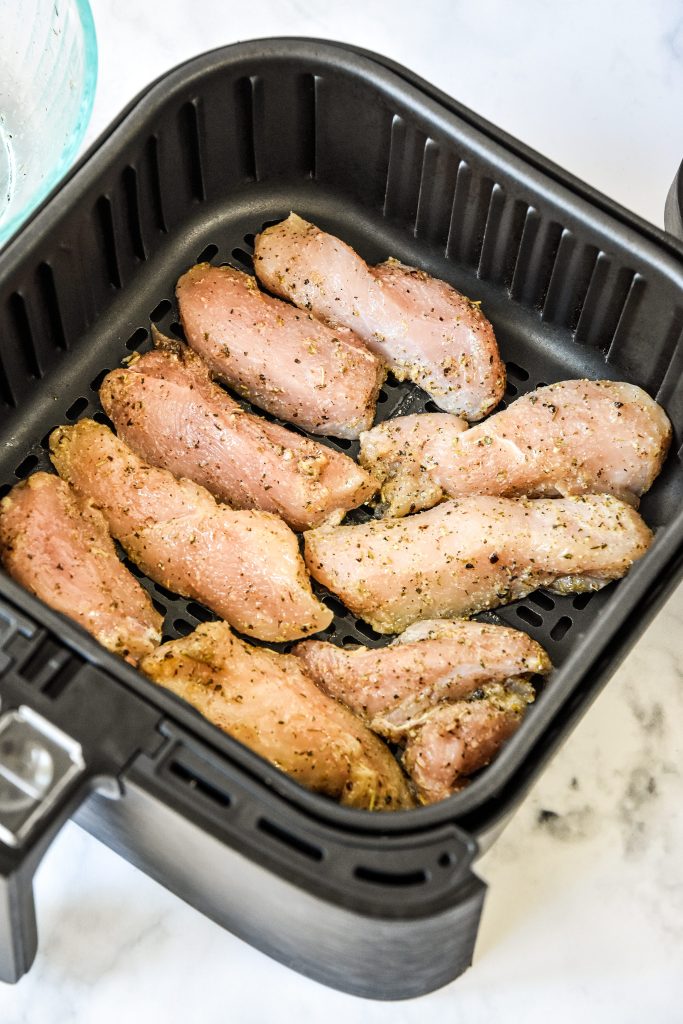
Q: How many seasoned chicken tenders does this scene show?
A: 9